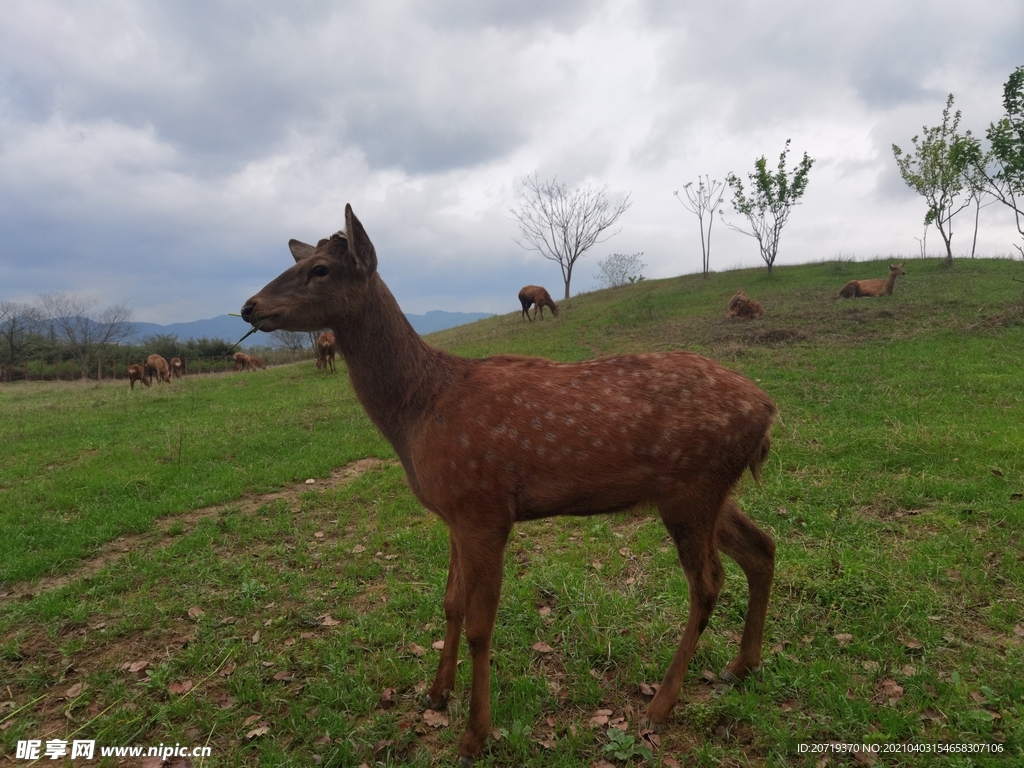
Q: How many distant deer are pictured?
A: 9